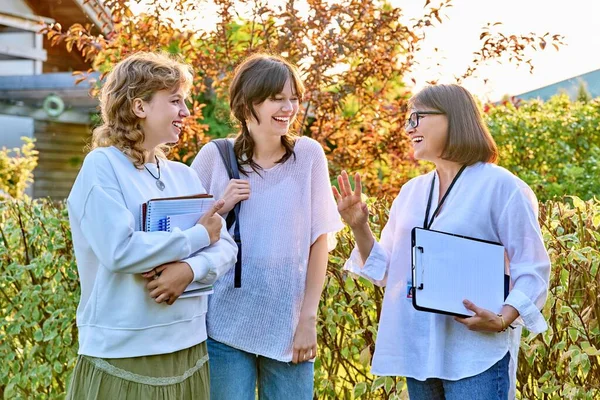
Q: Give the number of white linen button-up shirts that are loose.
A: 1